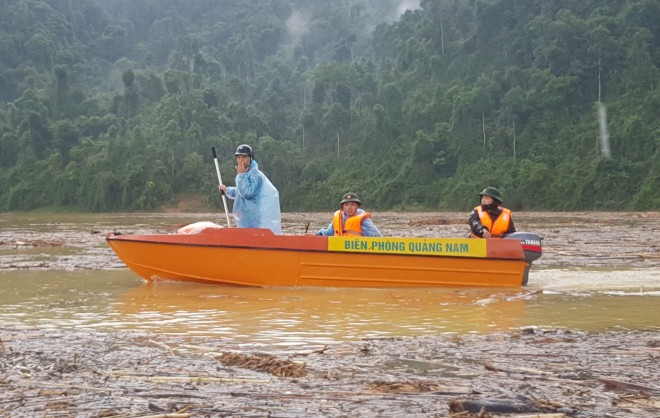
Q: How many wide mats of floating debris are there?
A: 2